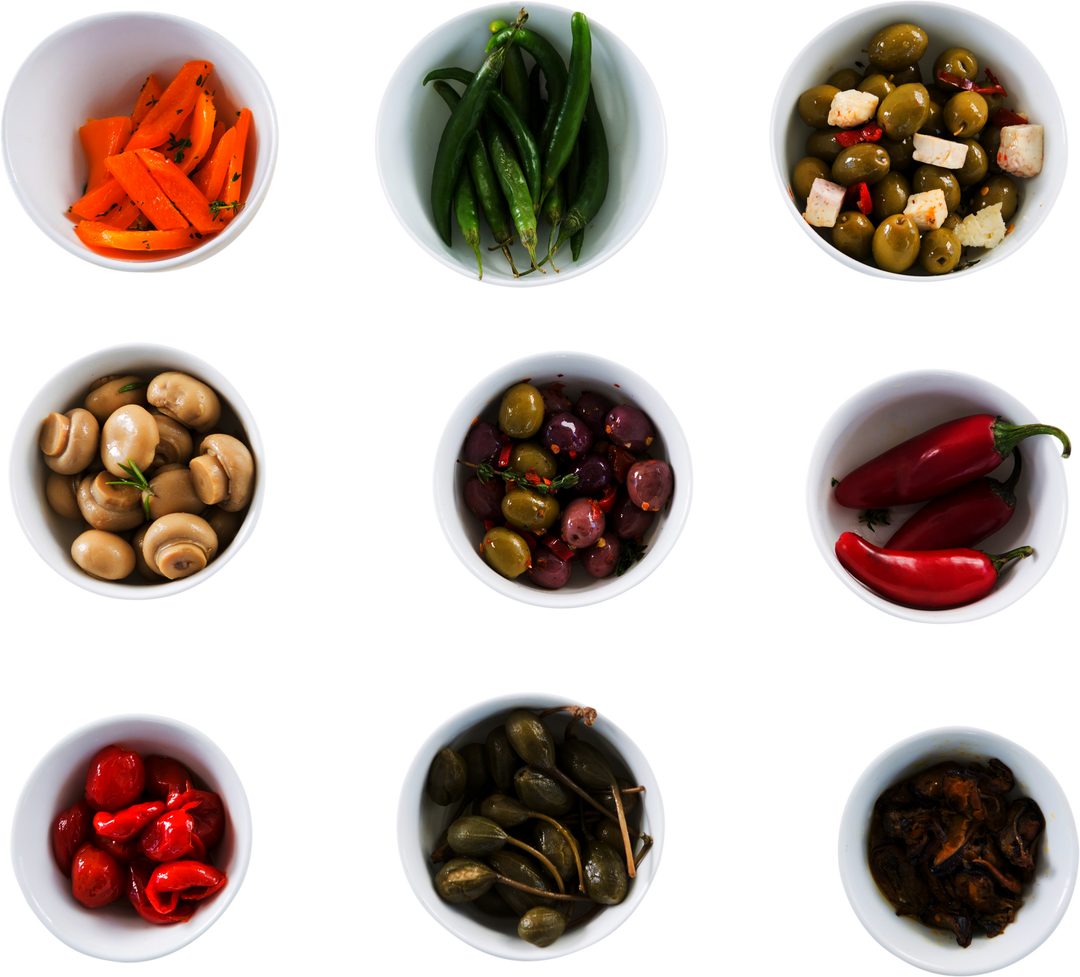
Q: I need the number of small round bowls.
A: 9